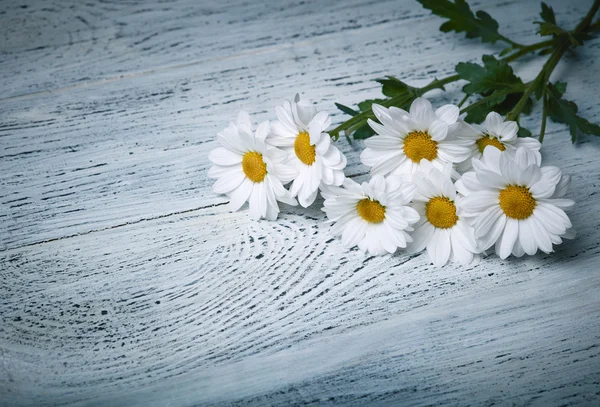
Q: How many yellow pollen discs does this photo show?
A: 7